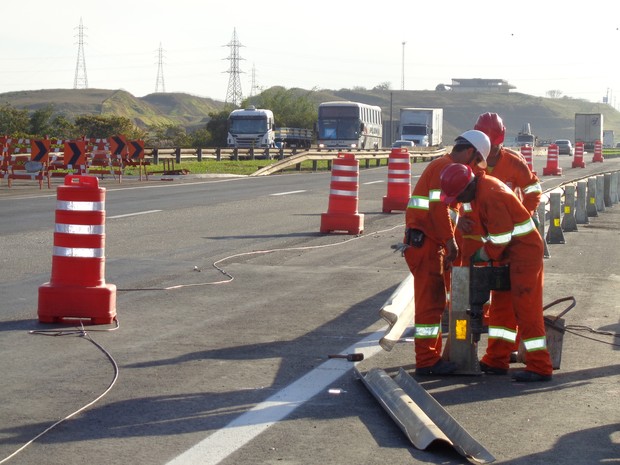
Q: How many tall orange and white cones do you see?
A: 7